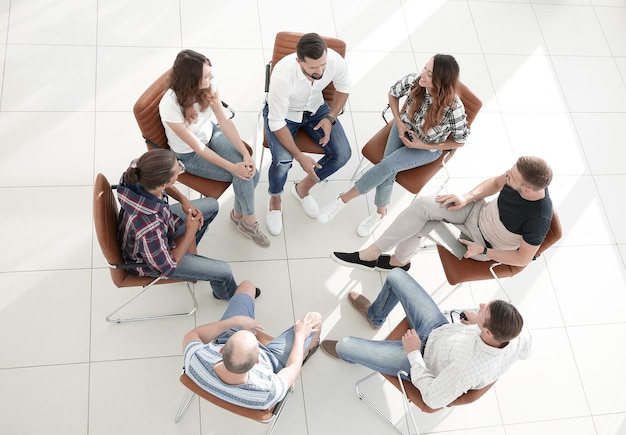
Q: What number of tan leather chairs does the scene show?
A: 7